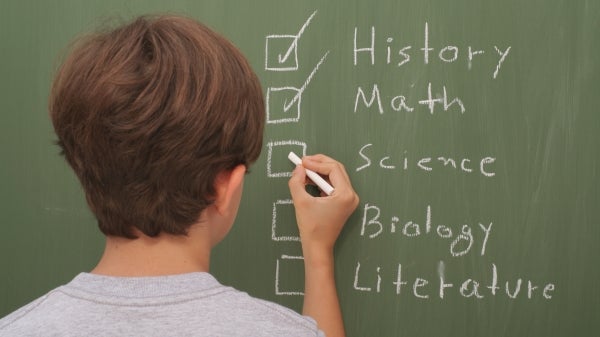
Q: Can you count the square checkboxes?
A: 5